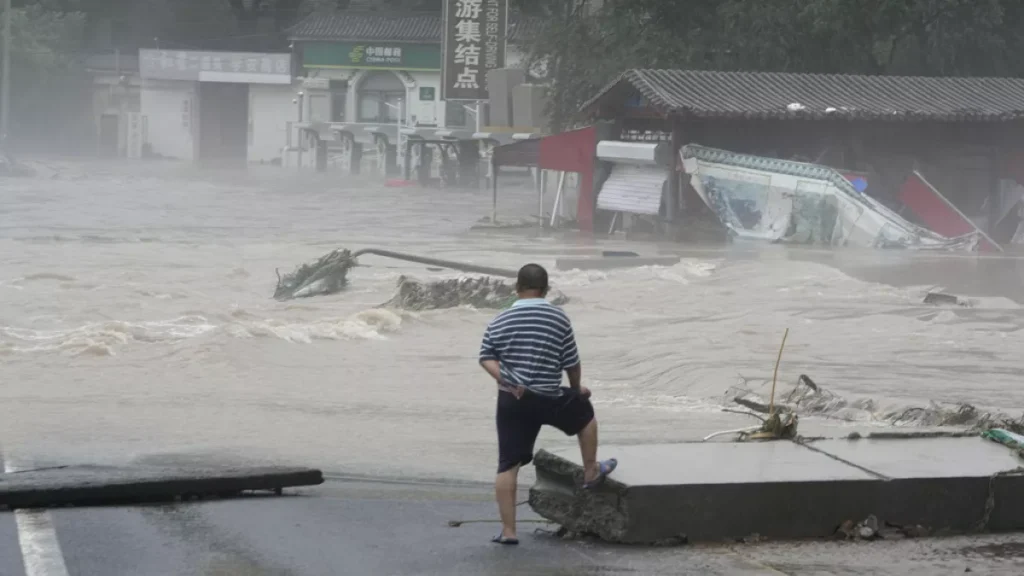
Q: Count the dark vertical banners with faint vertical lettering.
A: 1